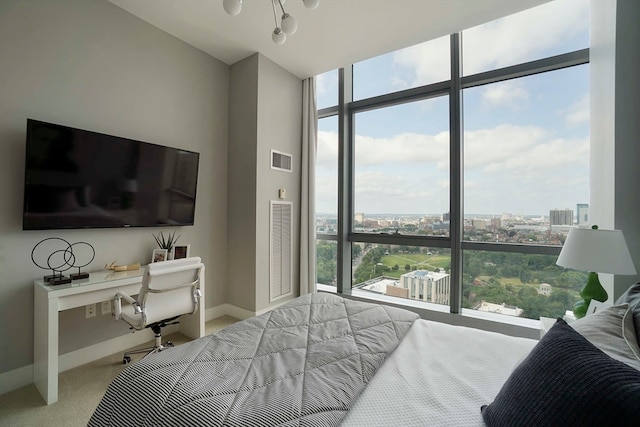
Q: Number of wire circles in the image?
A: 3